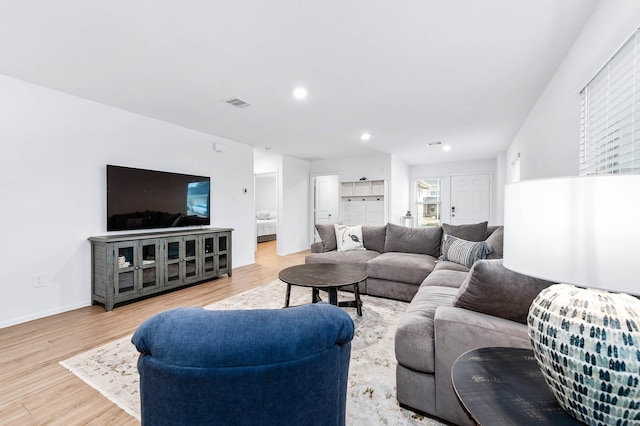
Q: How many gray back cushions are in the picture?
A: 5